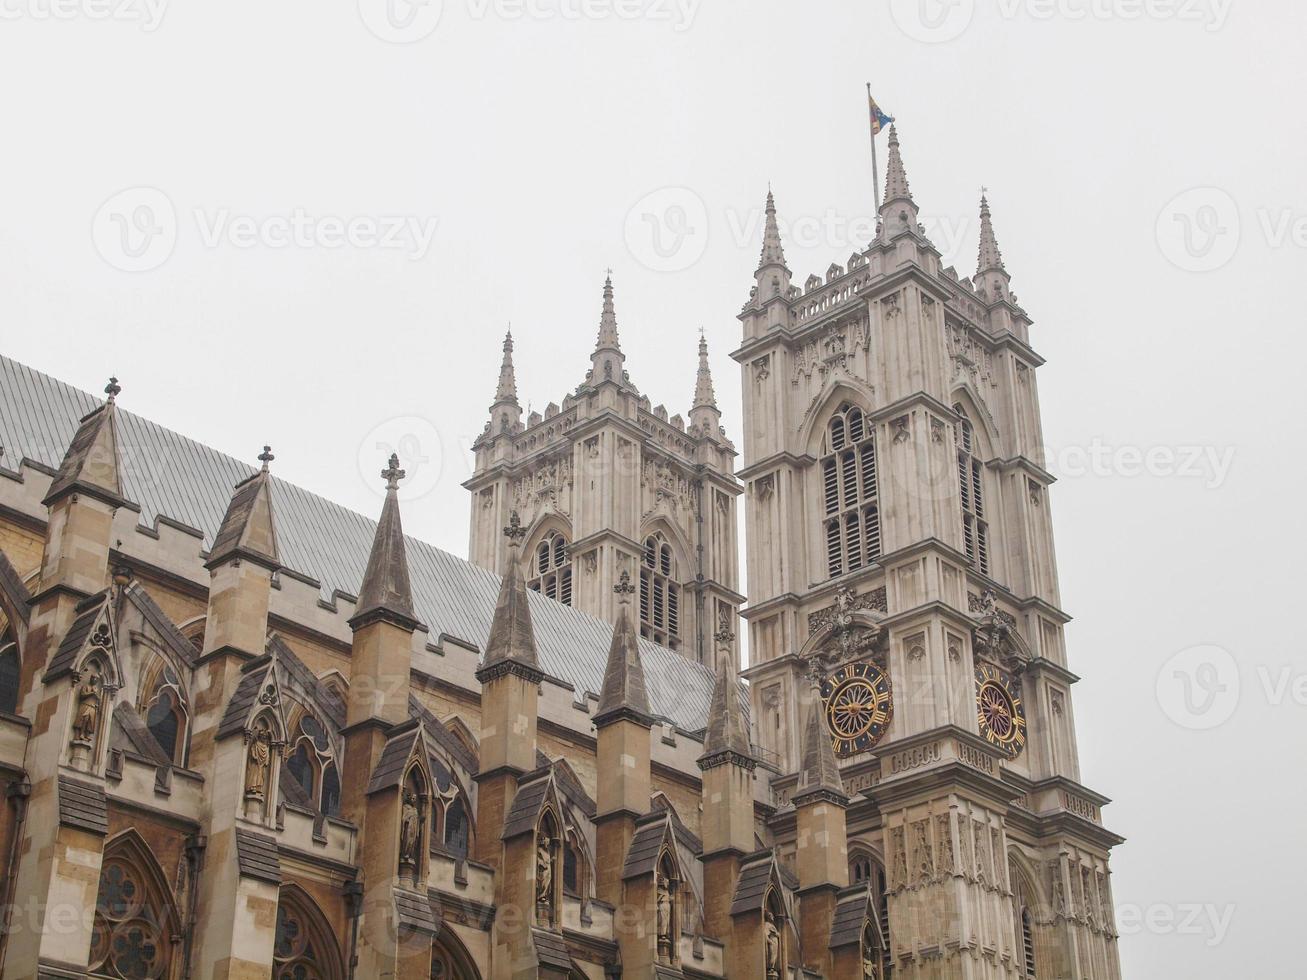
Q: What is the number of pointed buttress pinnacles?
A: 7